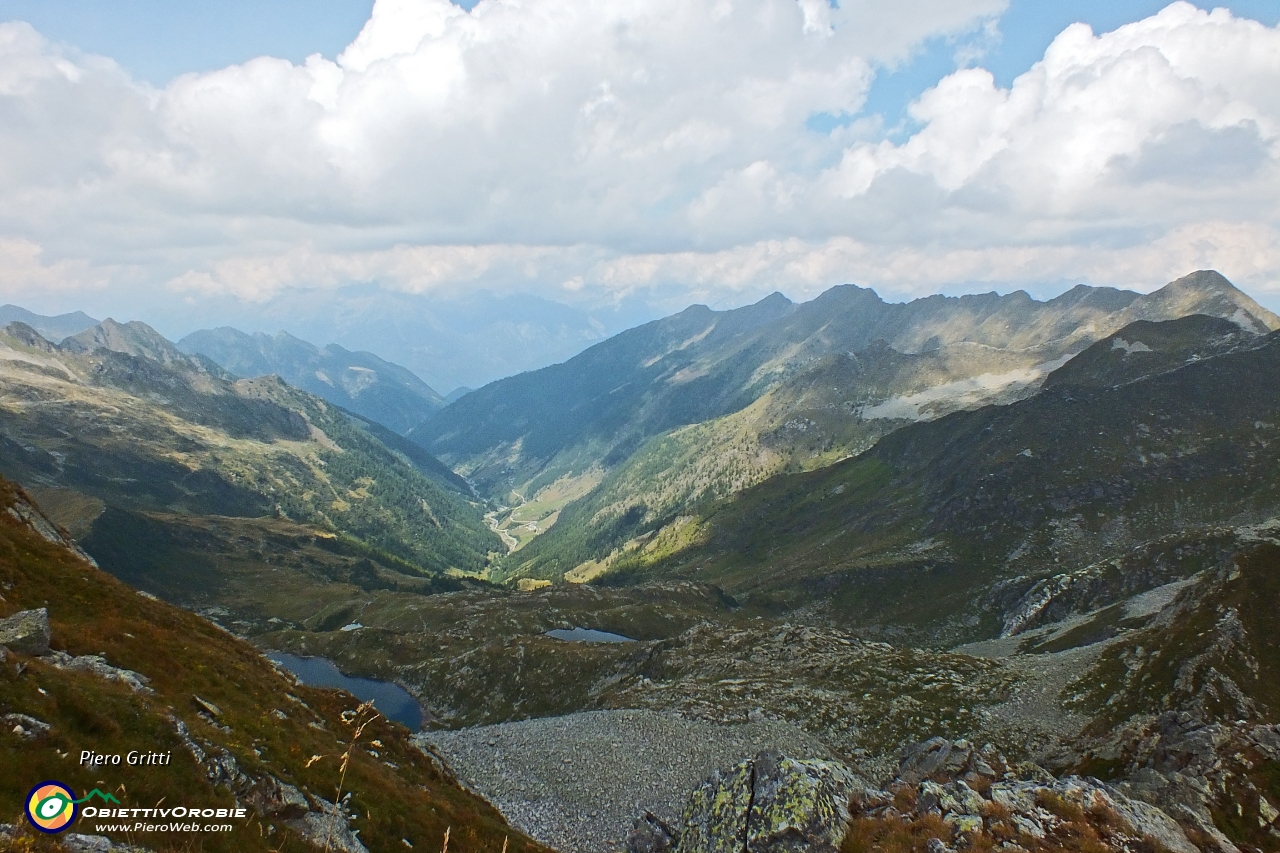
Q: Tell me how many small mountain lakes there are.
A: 3